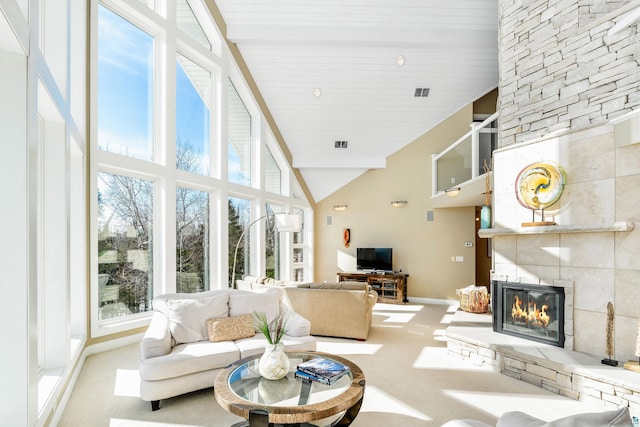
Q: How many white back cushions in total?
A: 2